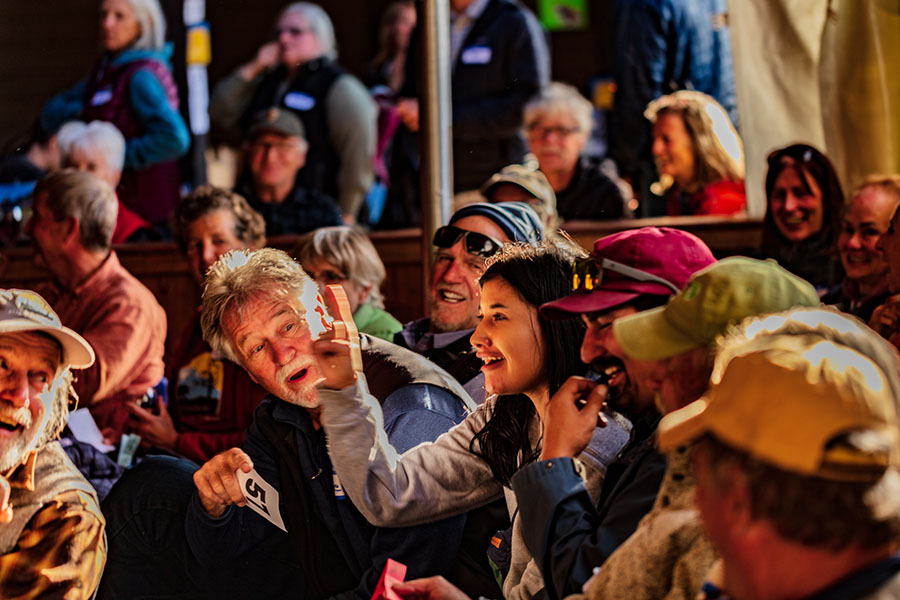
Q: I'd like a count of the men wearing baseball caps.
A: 6